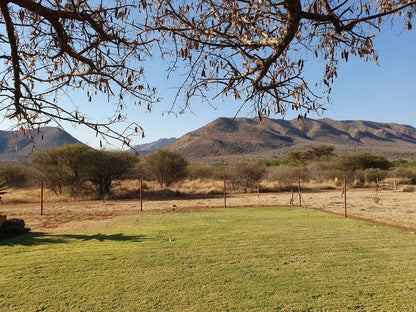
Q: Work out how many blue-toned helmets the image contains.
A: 0